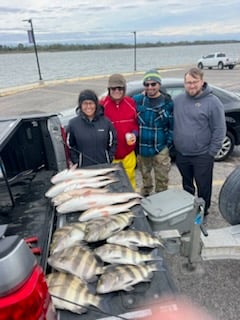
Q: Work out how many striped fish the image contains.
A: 7